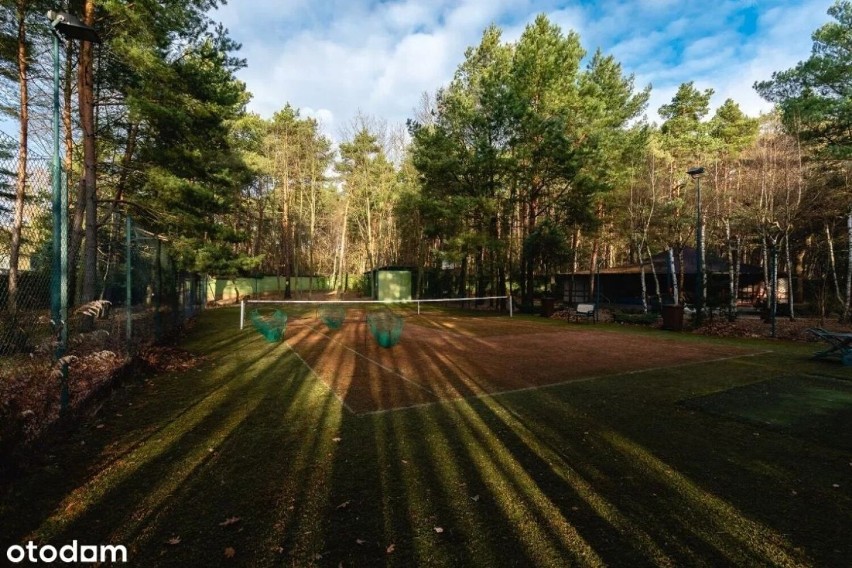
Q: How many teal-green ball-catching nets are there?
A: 3